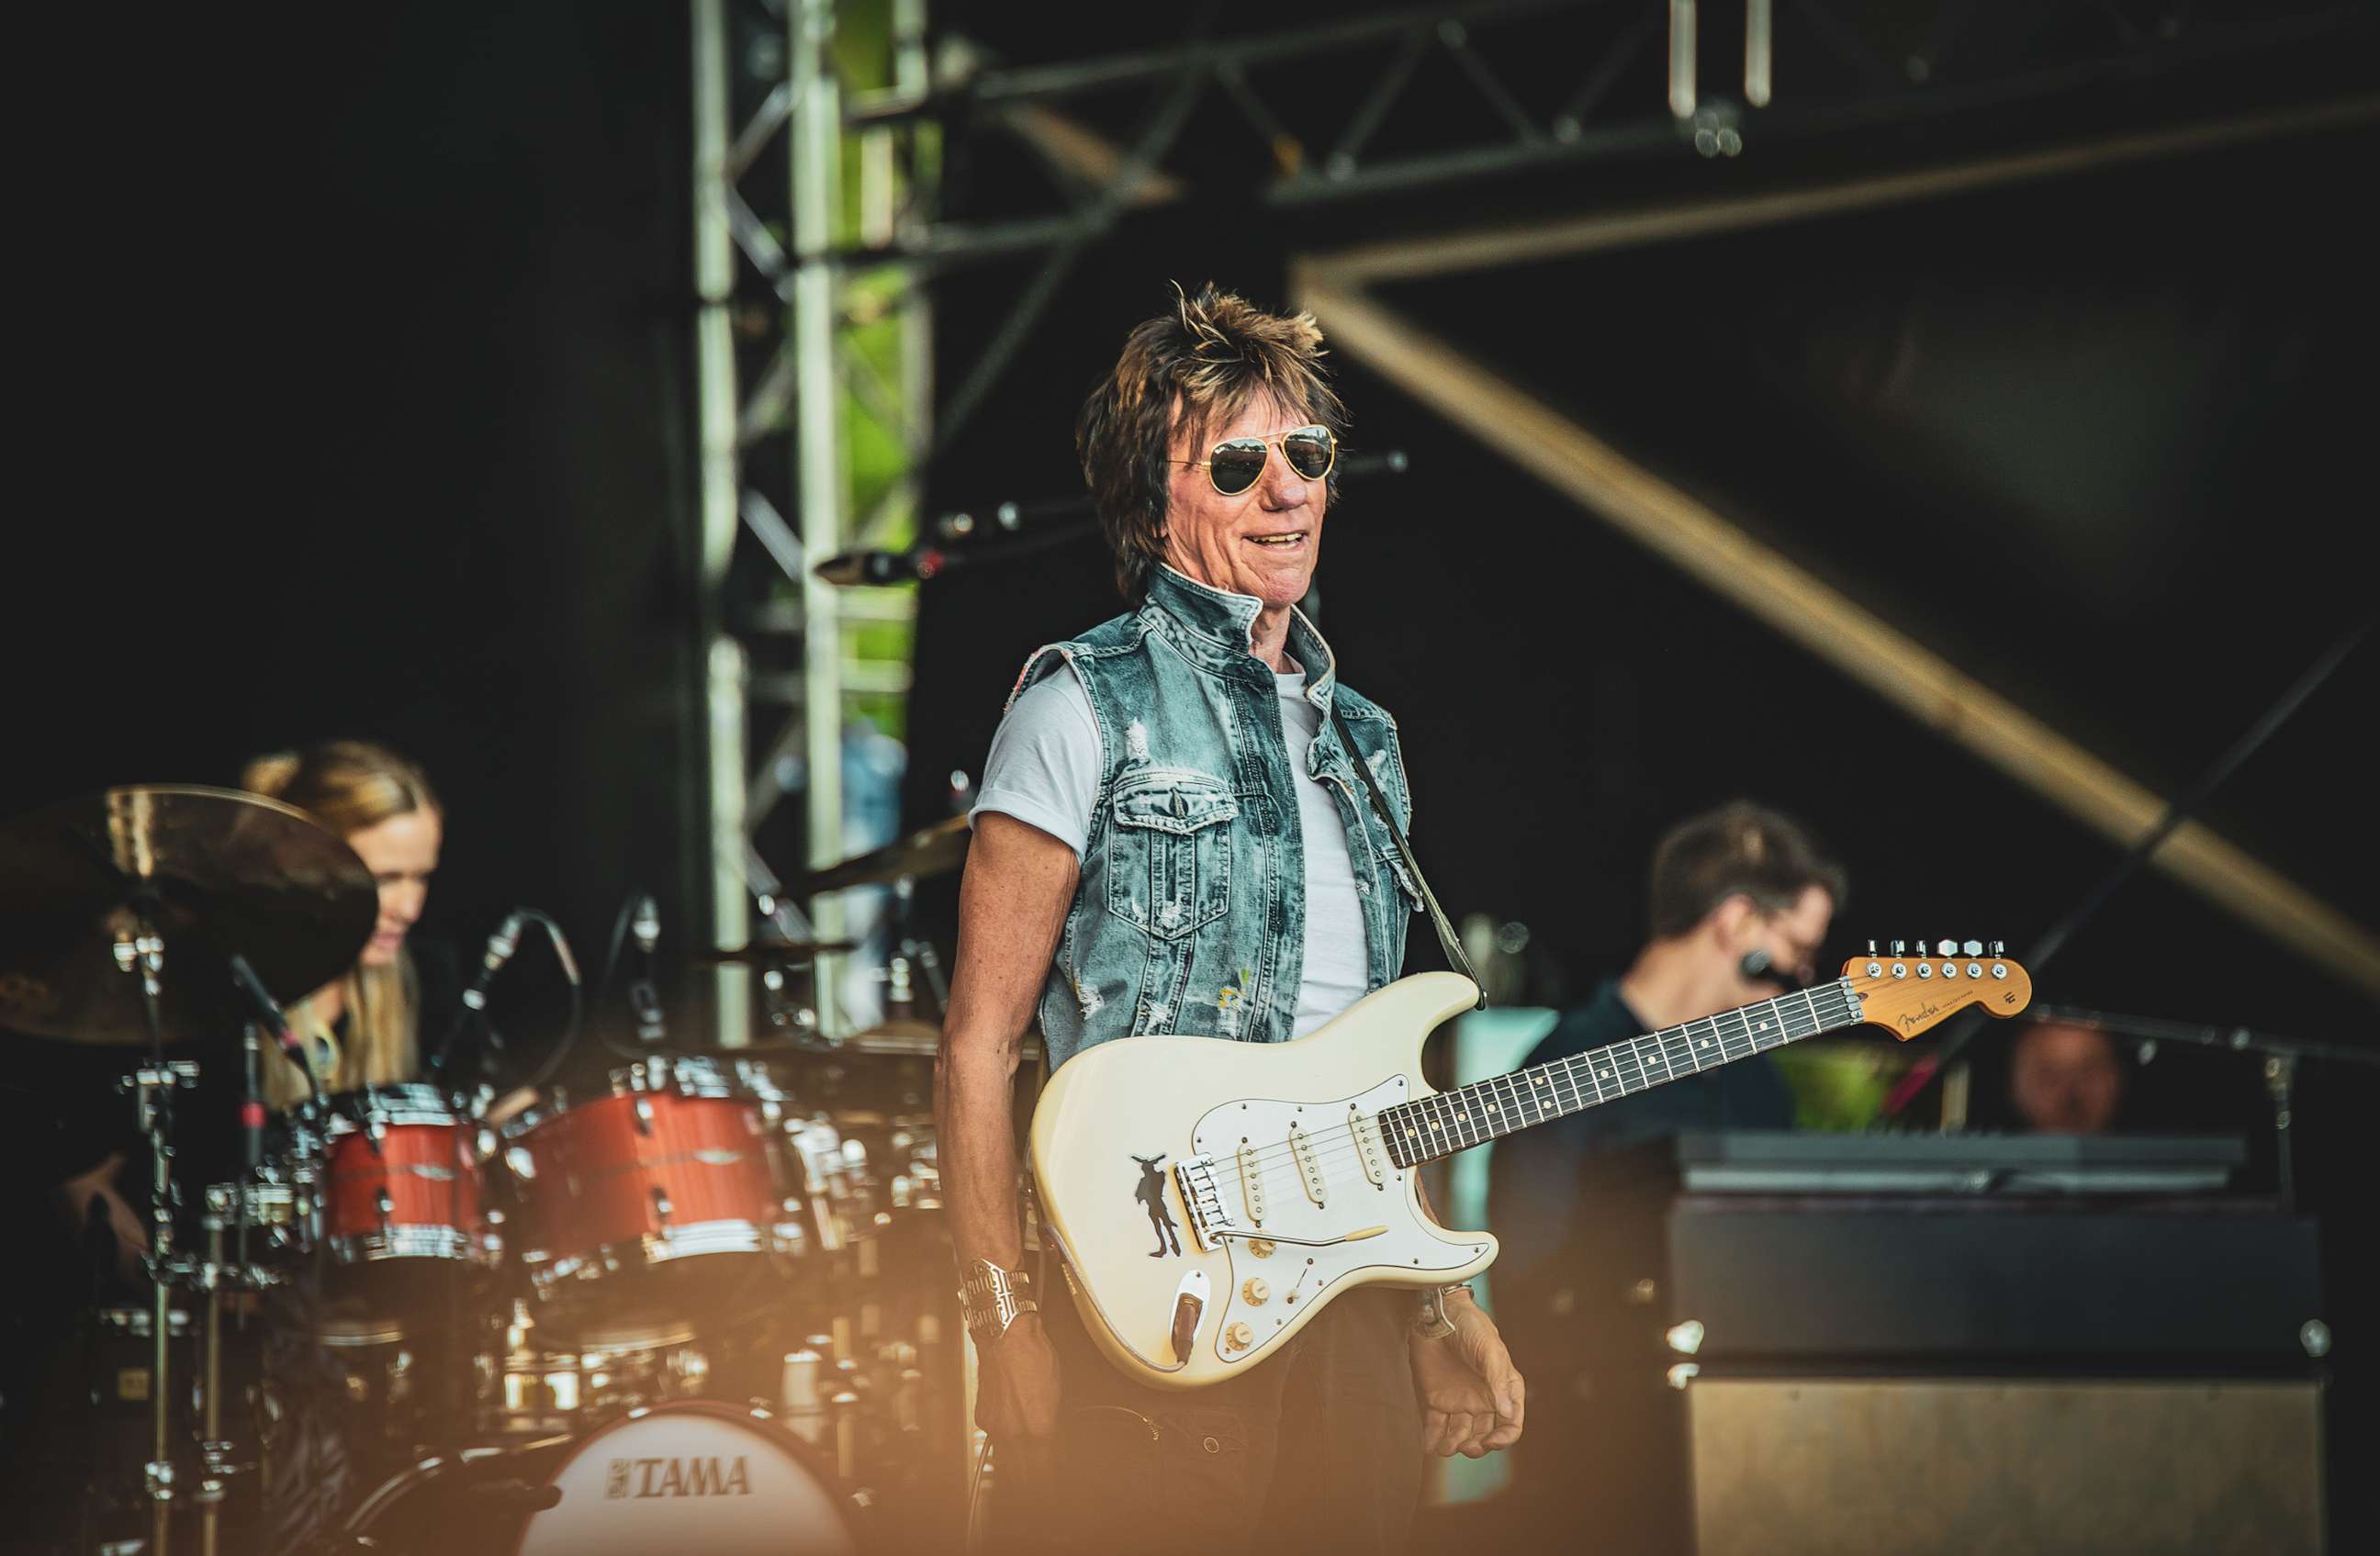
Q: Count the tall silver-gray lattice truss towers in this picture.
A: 1